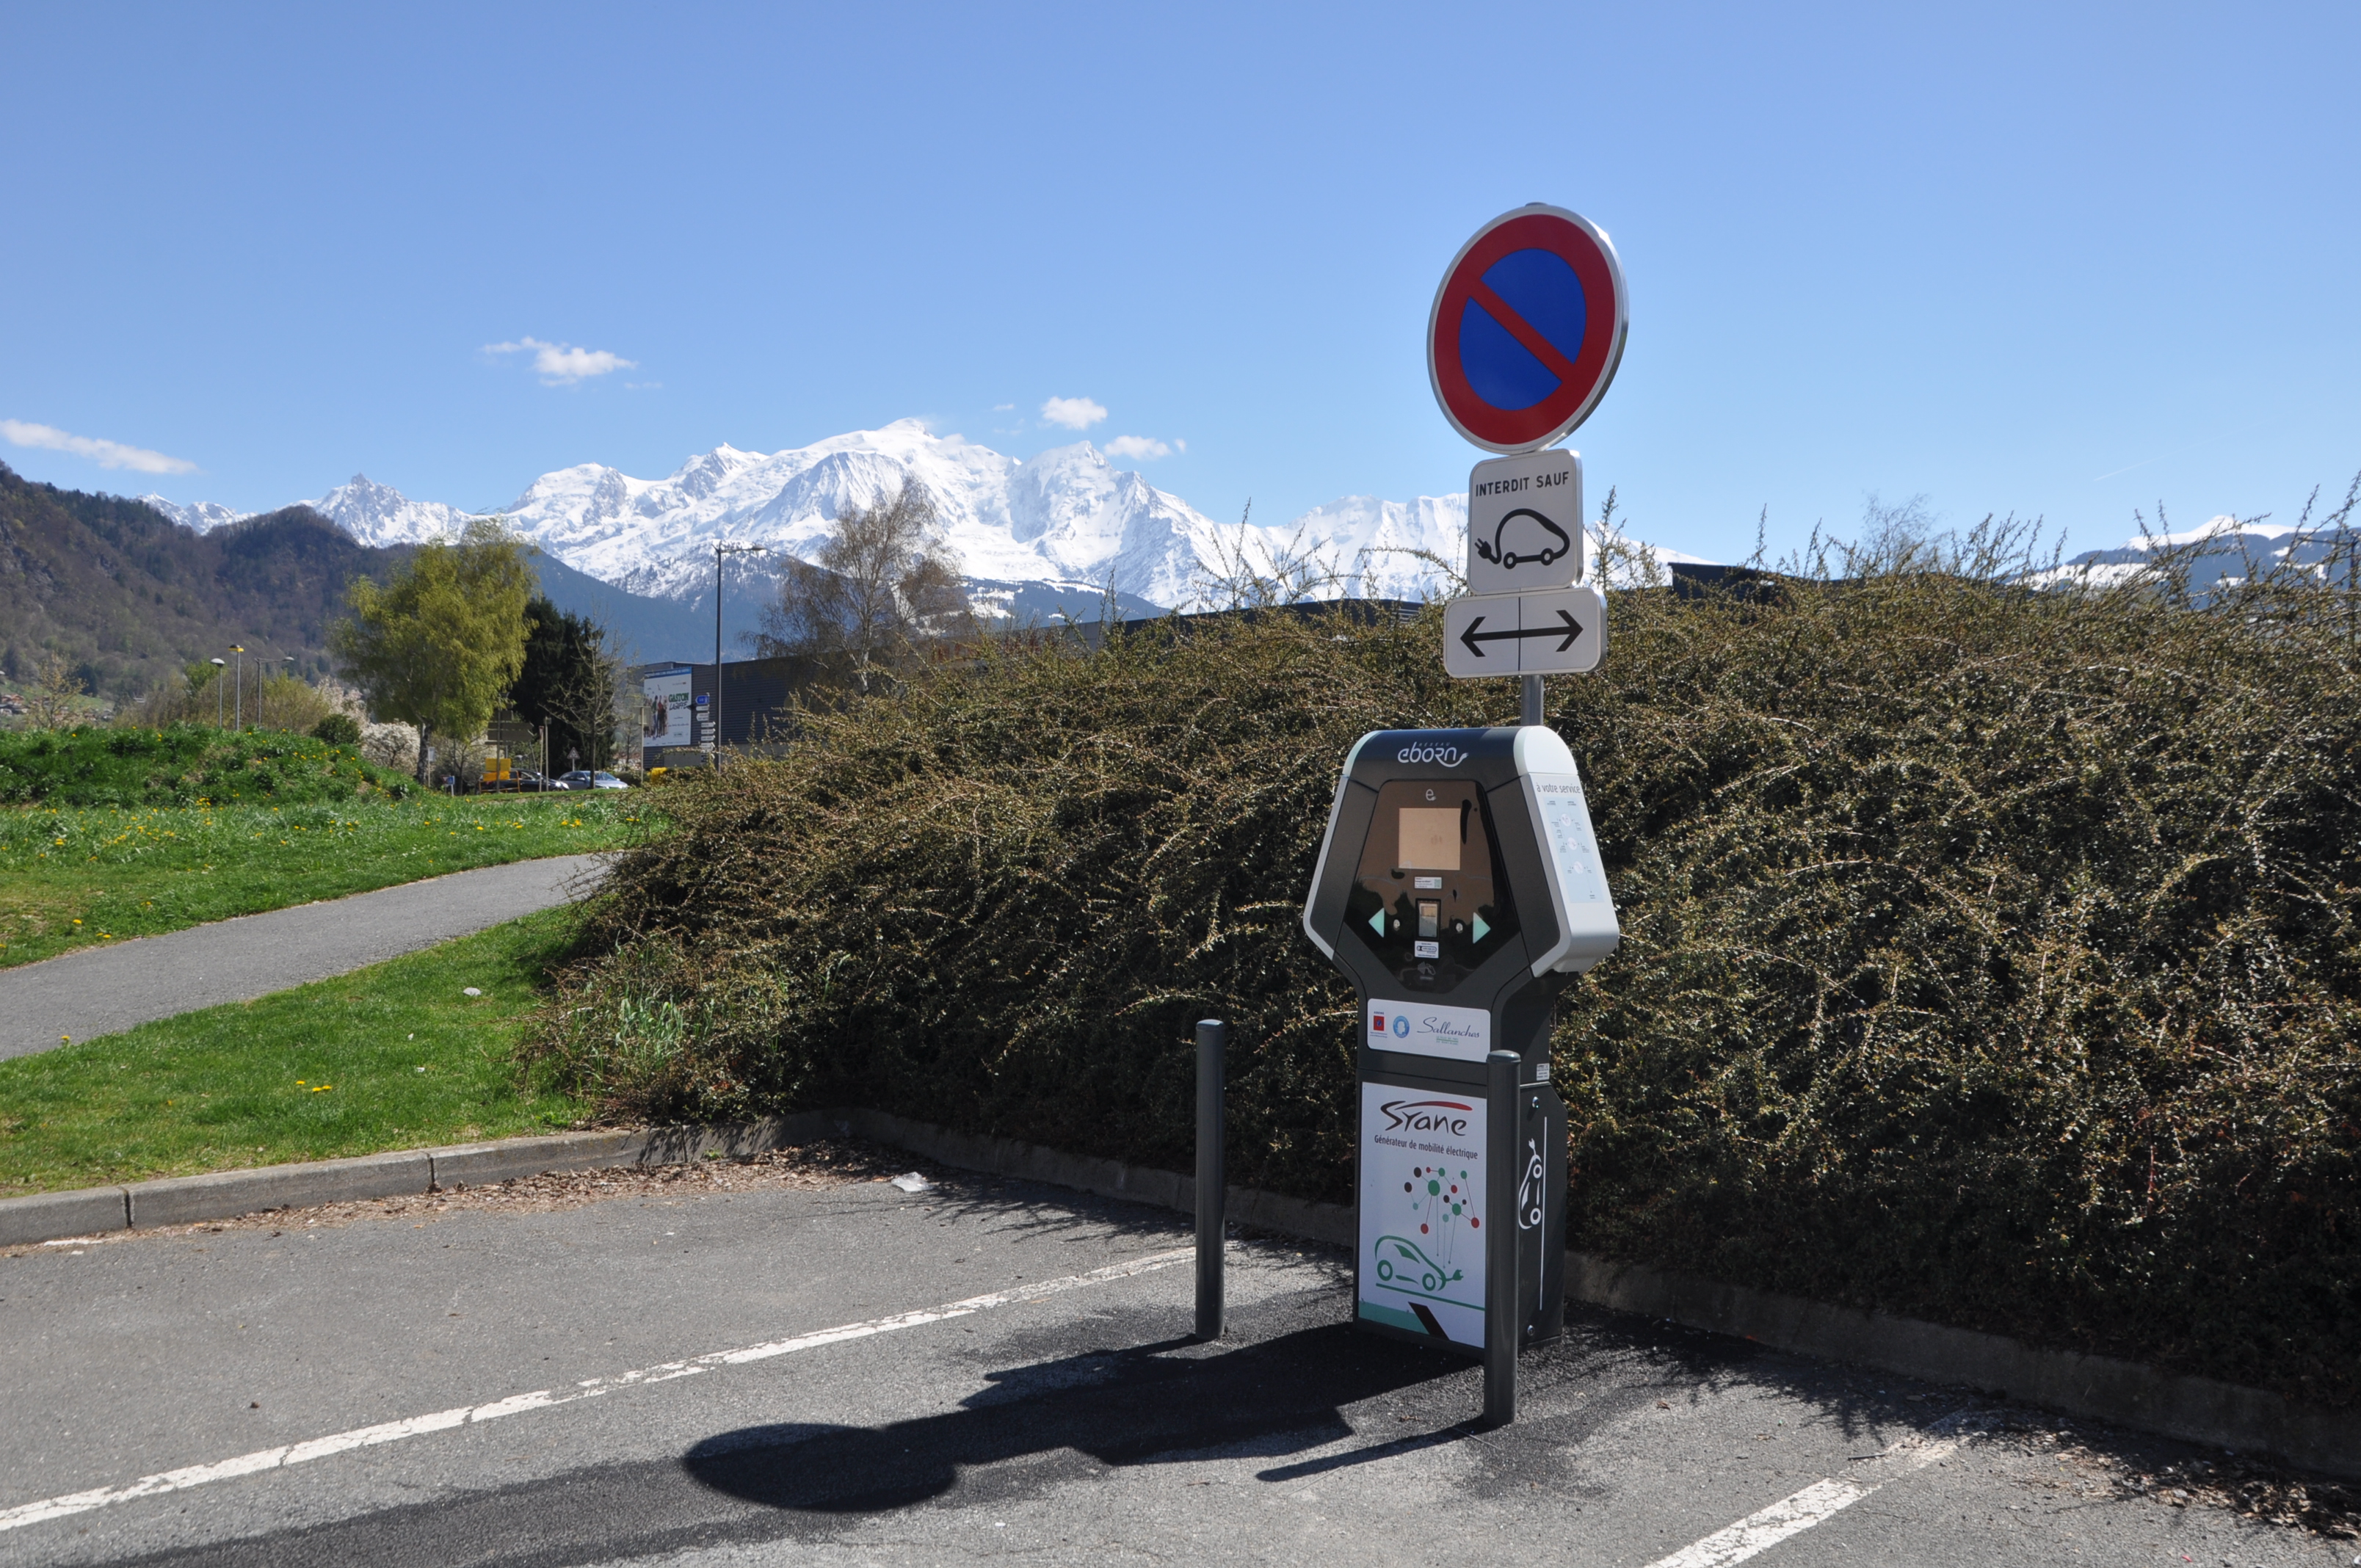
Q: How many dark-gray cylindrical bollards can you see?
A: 2